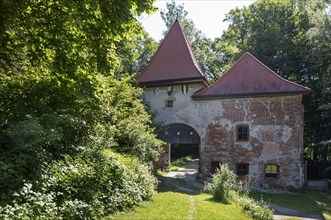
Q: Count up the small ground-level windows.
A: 3